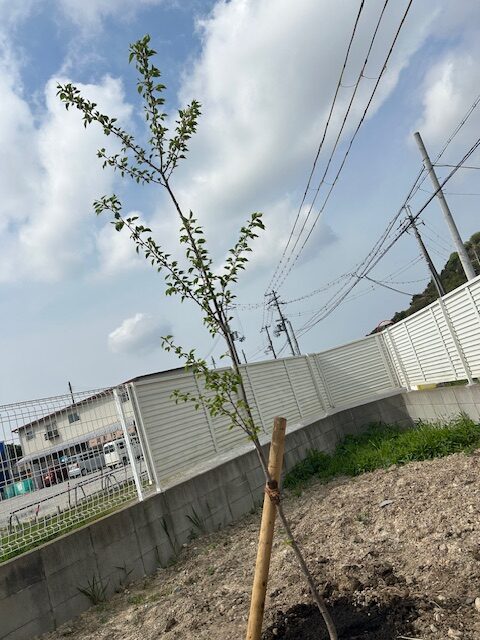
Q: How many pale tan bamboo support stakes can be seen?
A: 1